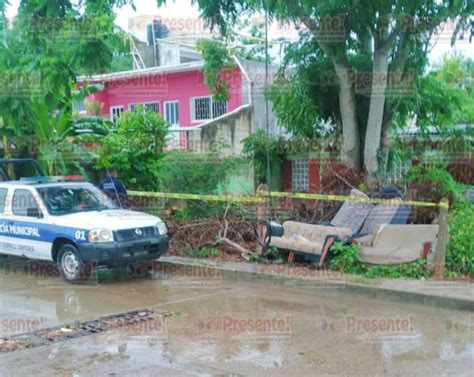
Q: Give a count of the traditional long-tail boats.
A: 0